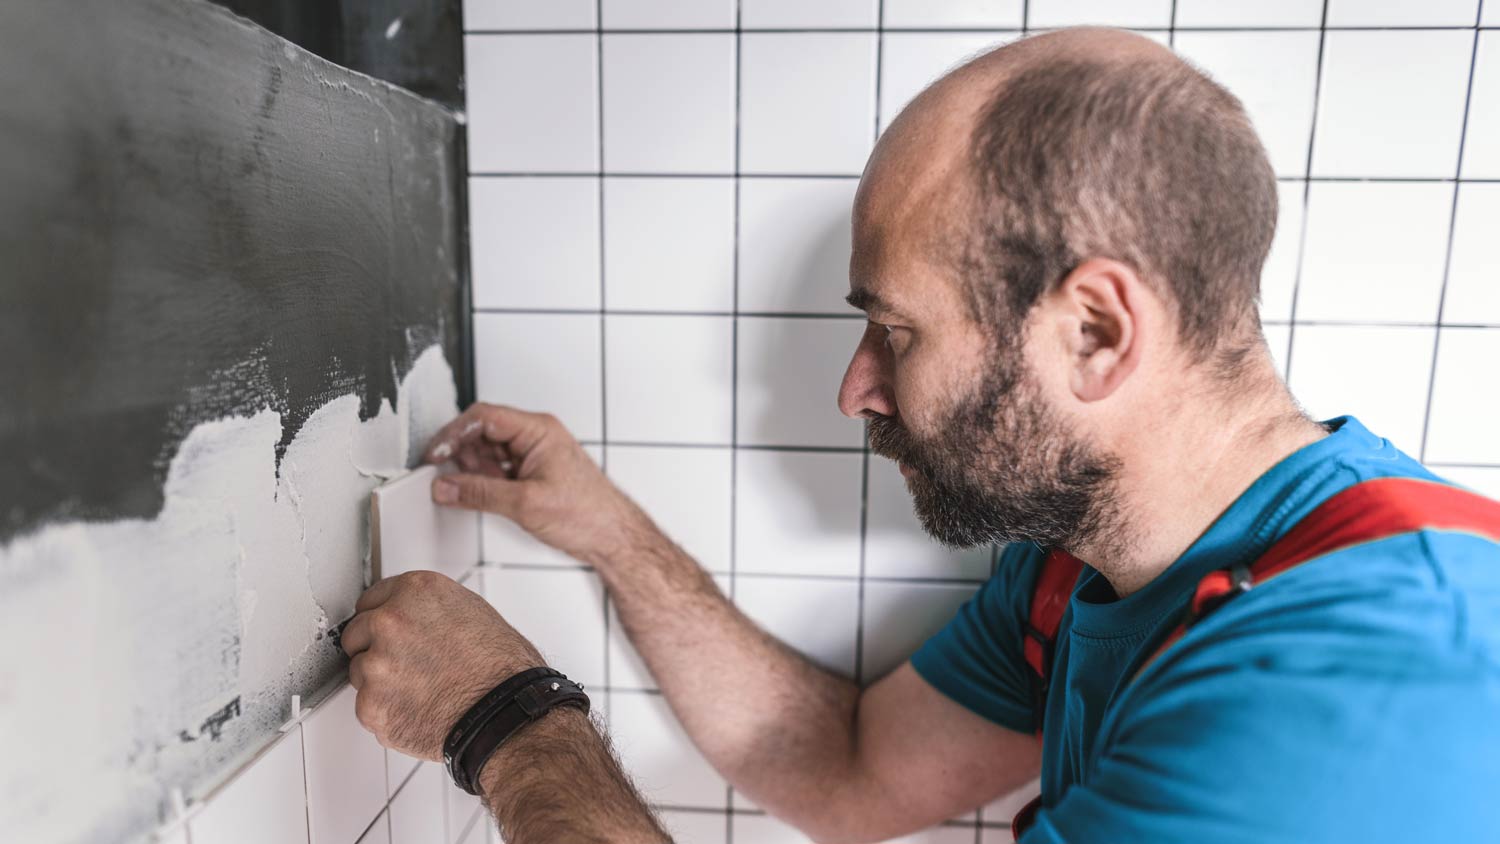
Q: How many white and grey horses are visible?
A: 0